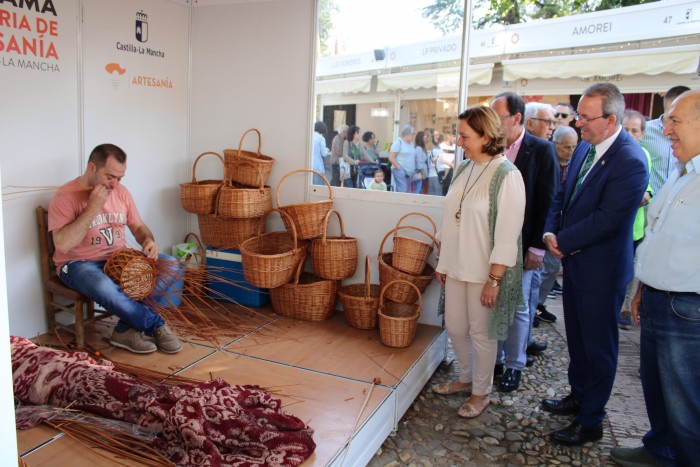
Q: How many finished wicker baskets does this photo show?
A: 12